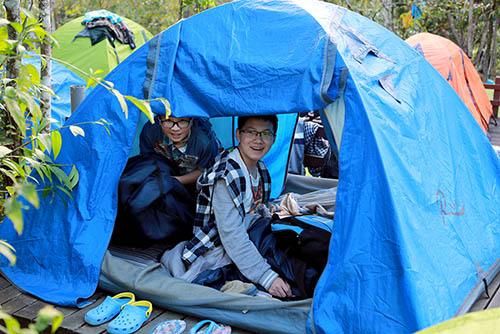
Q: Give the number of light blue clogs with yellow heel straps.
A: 2